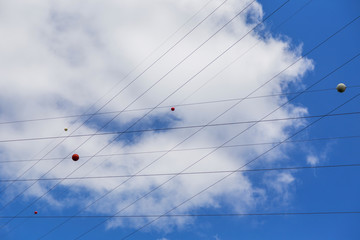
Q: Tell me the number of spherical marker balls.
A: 5